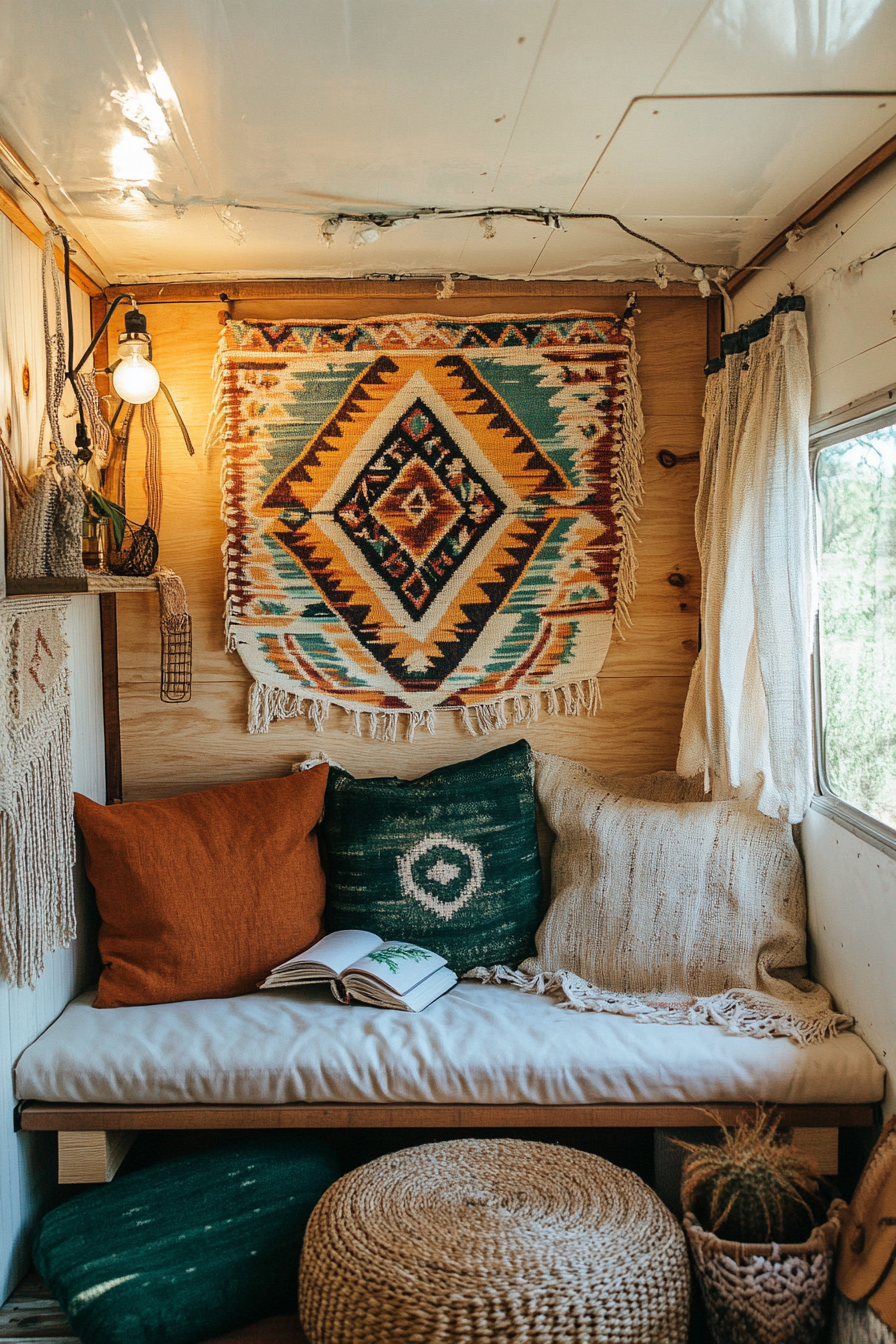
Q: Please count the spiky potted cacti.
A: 1